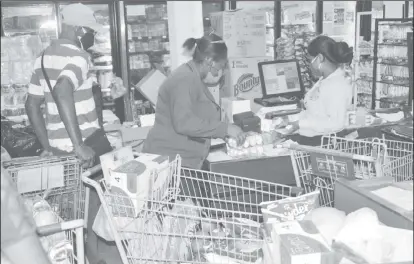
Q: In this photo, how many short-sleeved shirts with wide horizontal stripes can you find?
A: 1